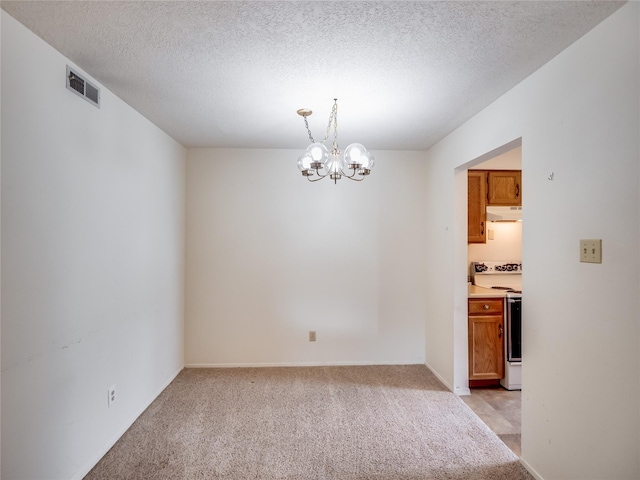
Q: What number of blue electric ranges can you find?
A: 0